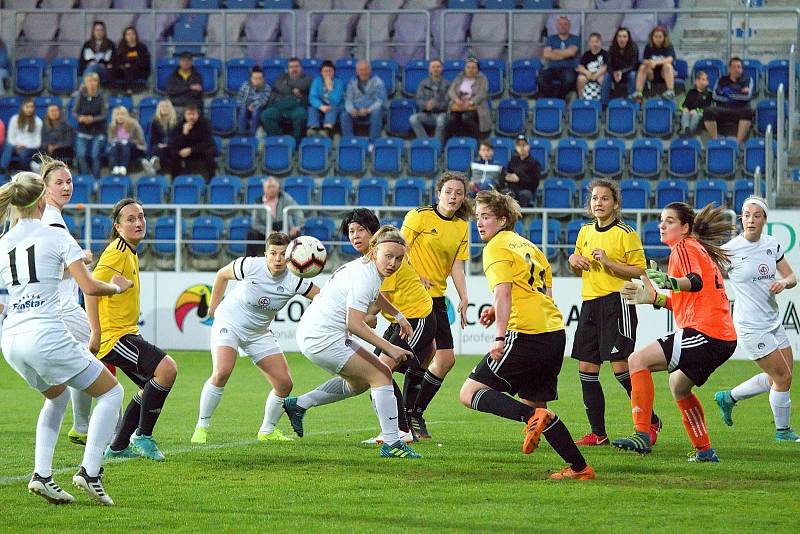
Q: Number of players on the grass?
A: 11